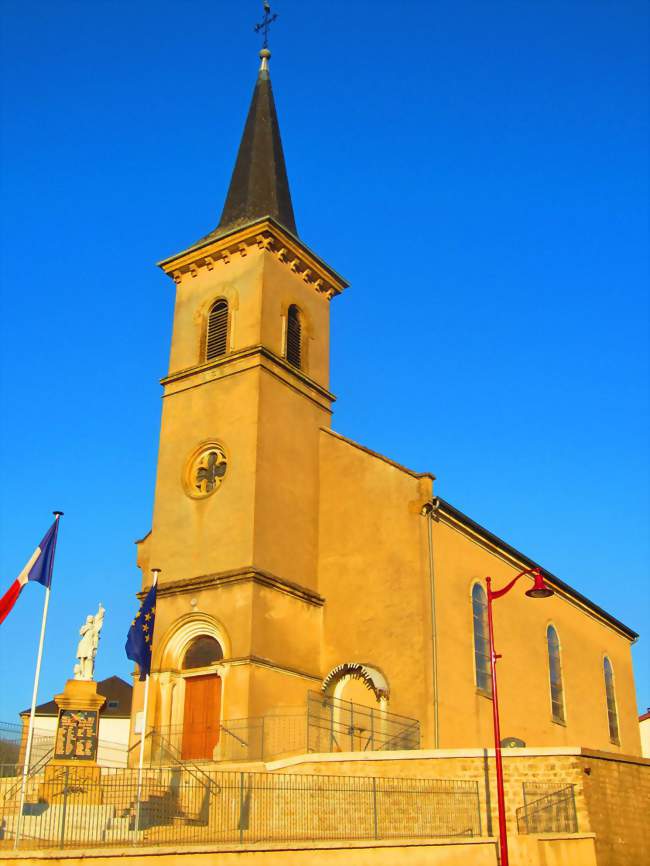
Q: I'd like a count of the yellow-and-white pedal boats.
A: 0